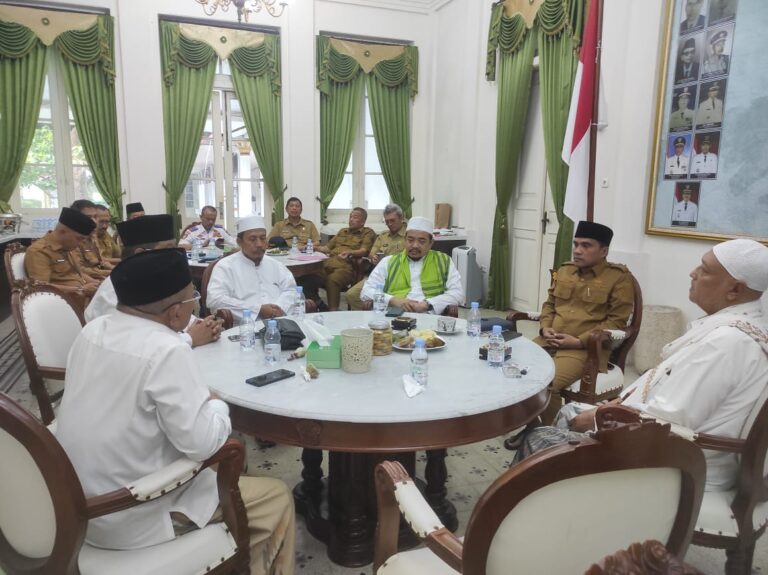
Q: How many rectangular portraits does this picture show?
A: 9